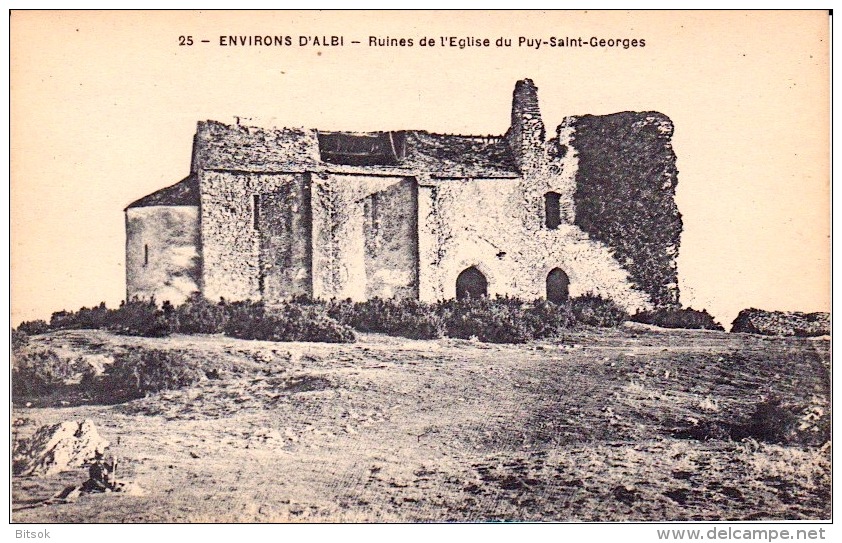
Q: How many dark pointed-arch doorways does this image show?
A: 2